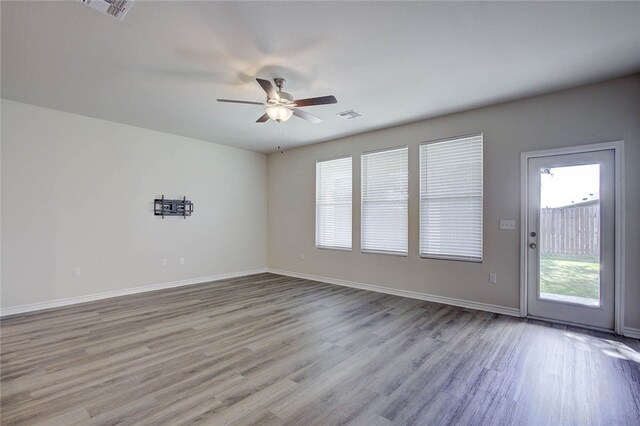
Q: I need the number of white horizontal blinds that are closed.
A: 3